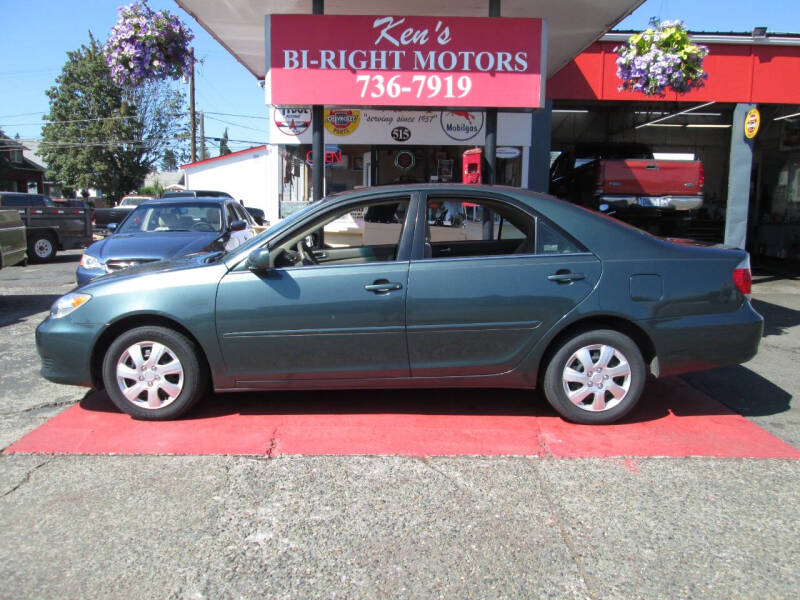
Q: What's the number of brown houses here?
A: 1